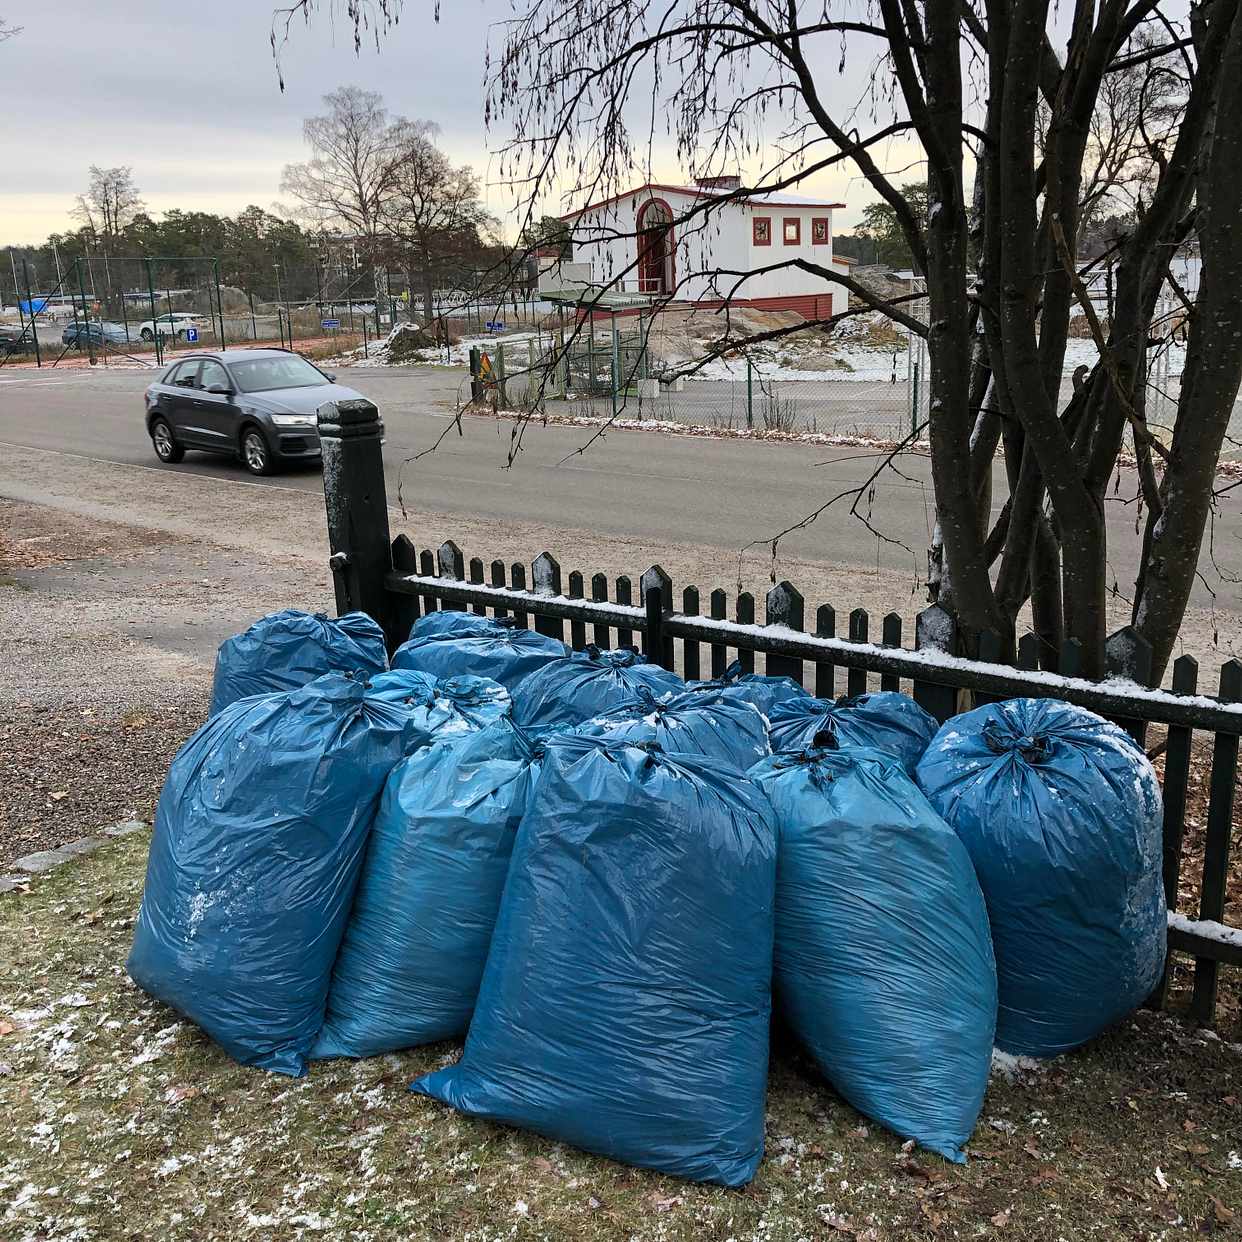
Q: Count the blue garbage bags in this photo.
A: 12